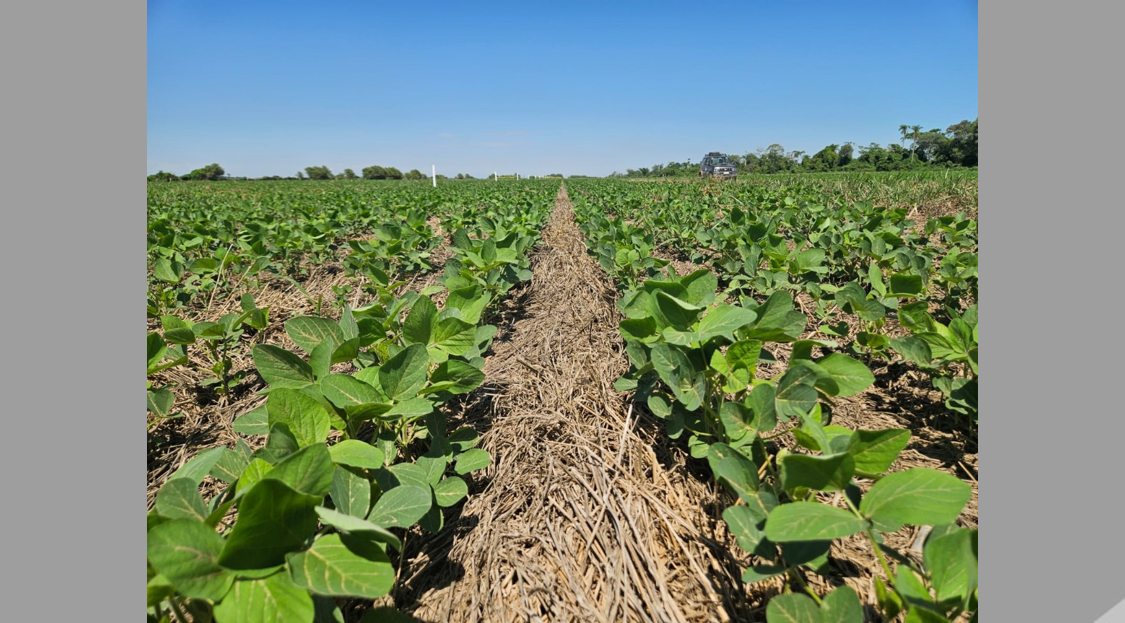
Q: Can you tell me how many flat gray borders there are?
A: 2